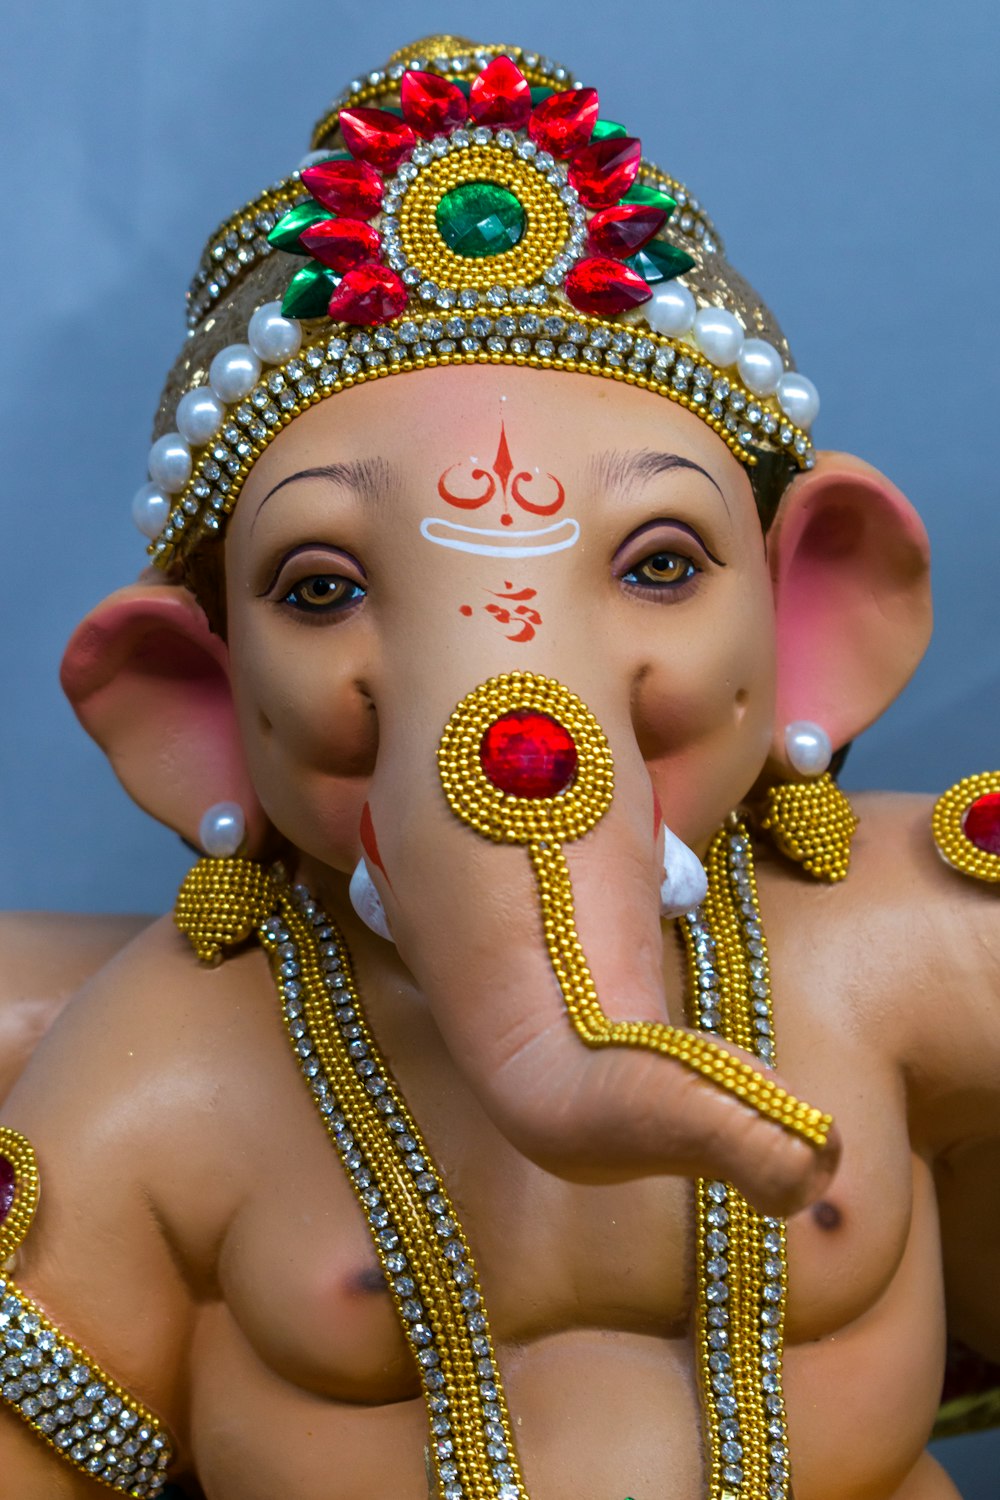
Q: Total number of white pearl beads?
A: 11